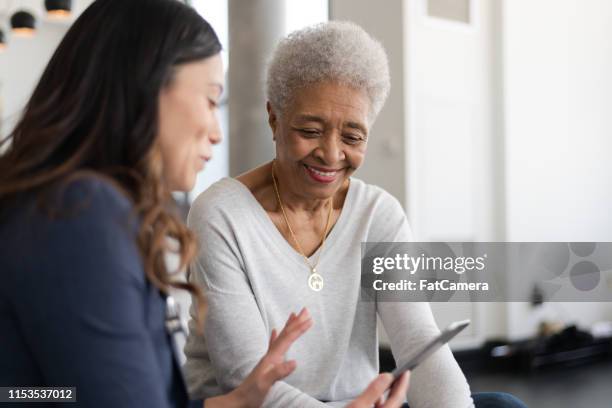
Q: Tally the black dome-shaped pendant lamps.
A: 3